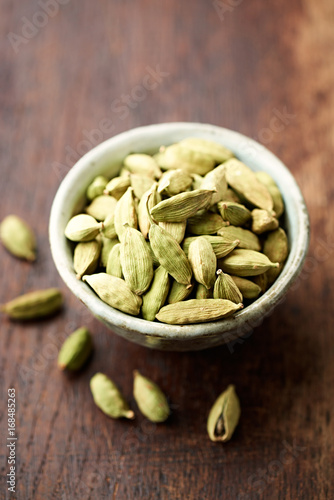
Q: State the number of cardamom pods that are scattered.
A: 6